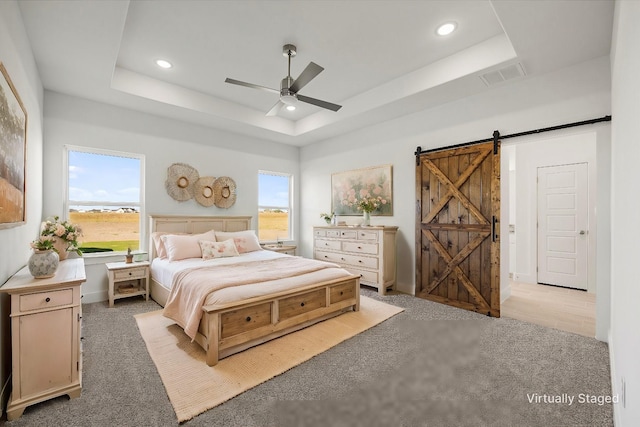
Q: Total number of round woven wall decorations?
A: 3